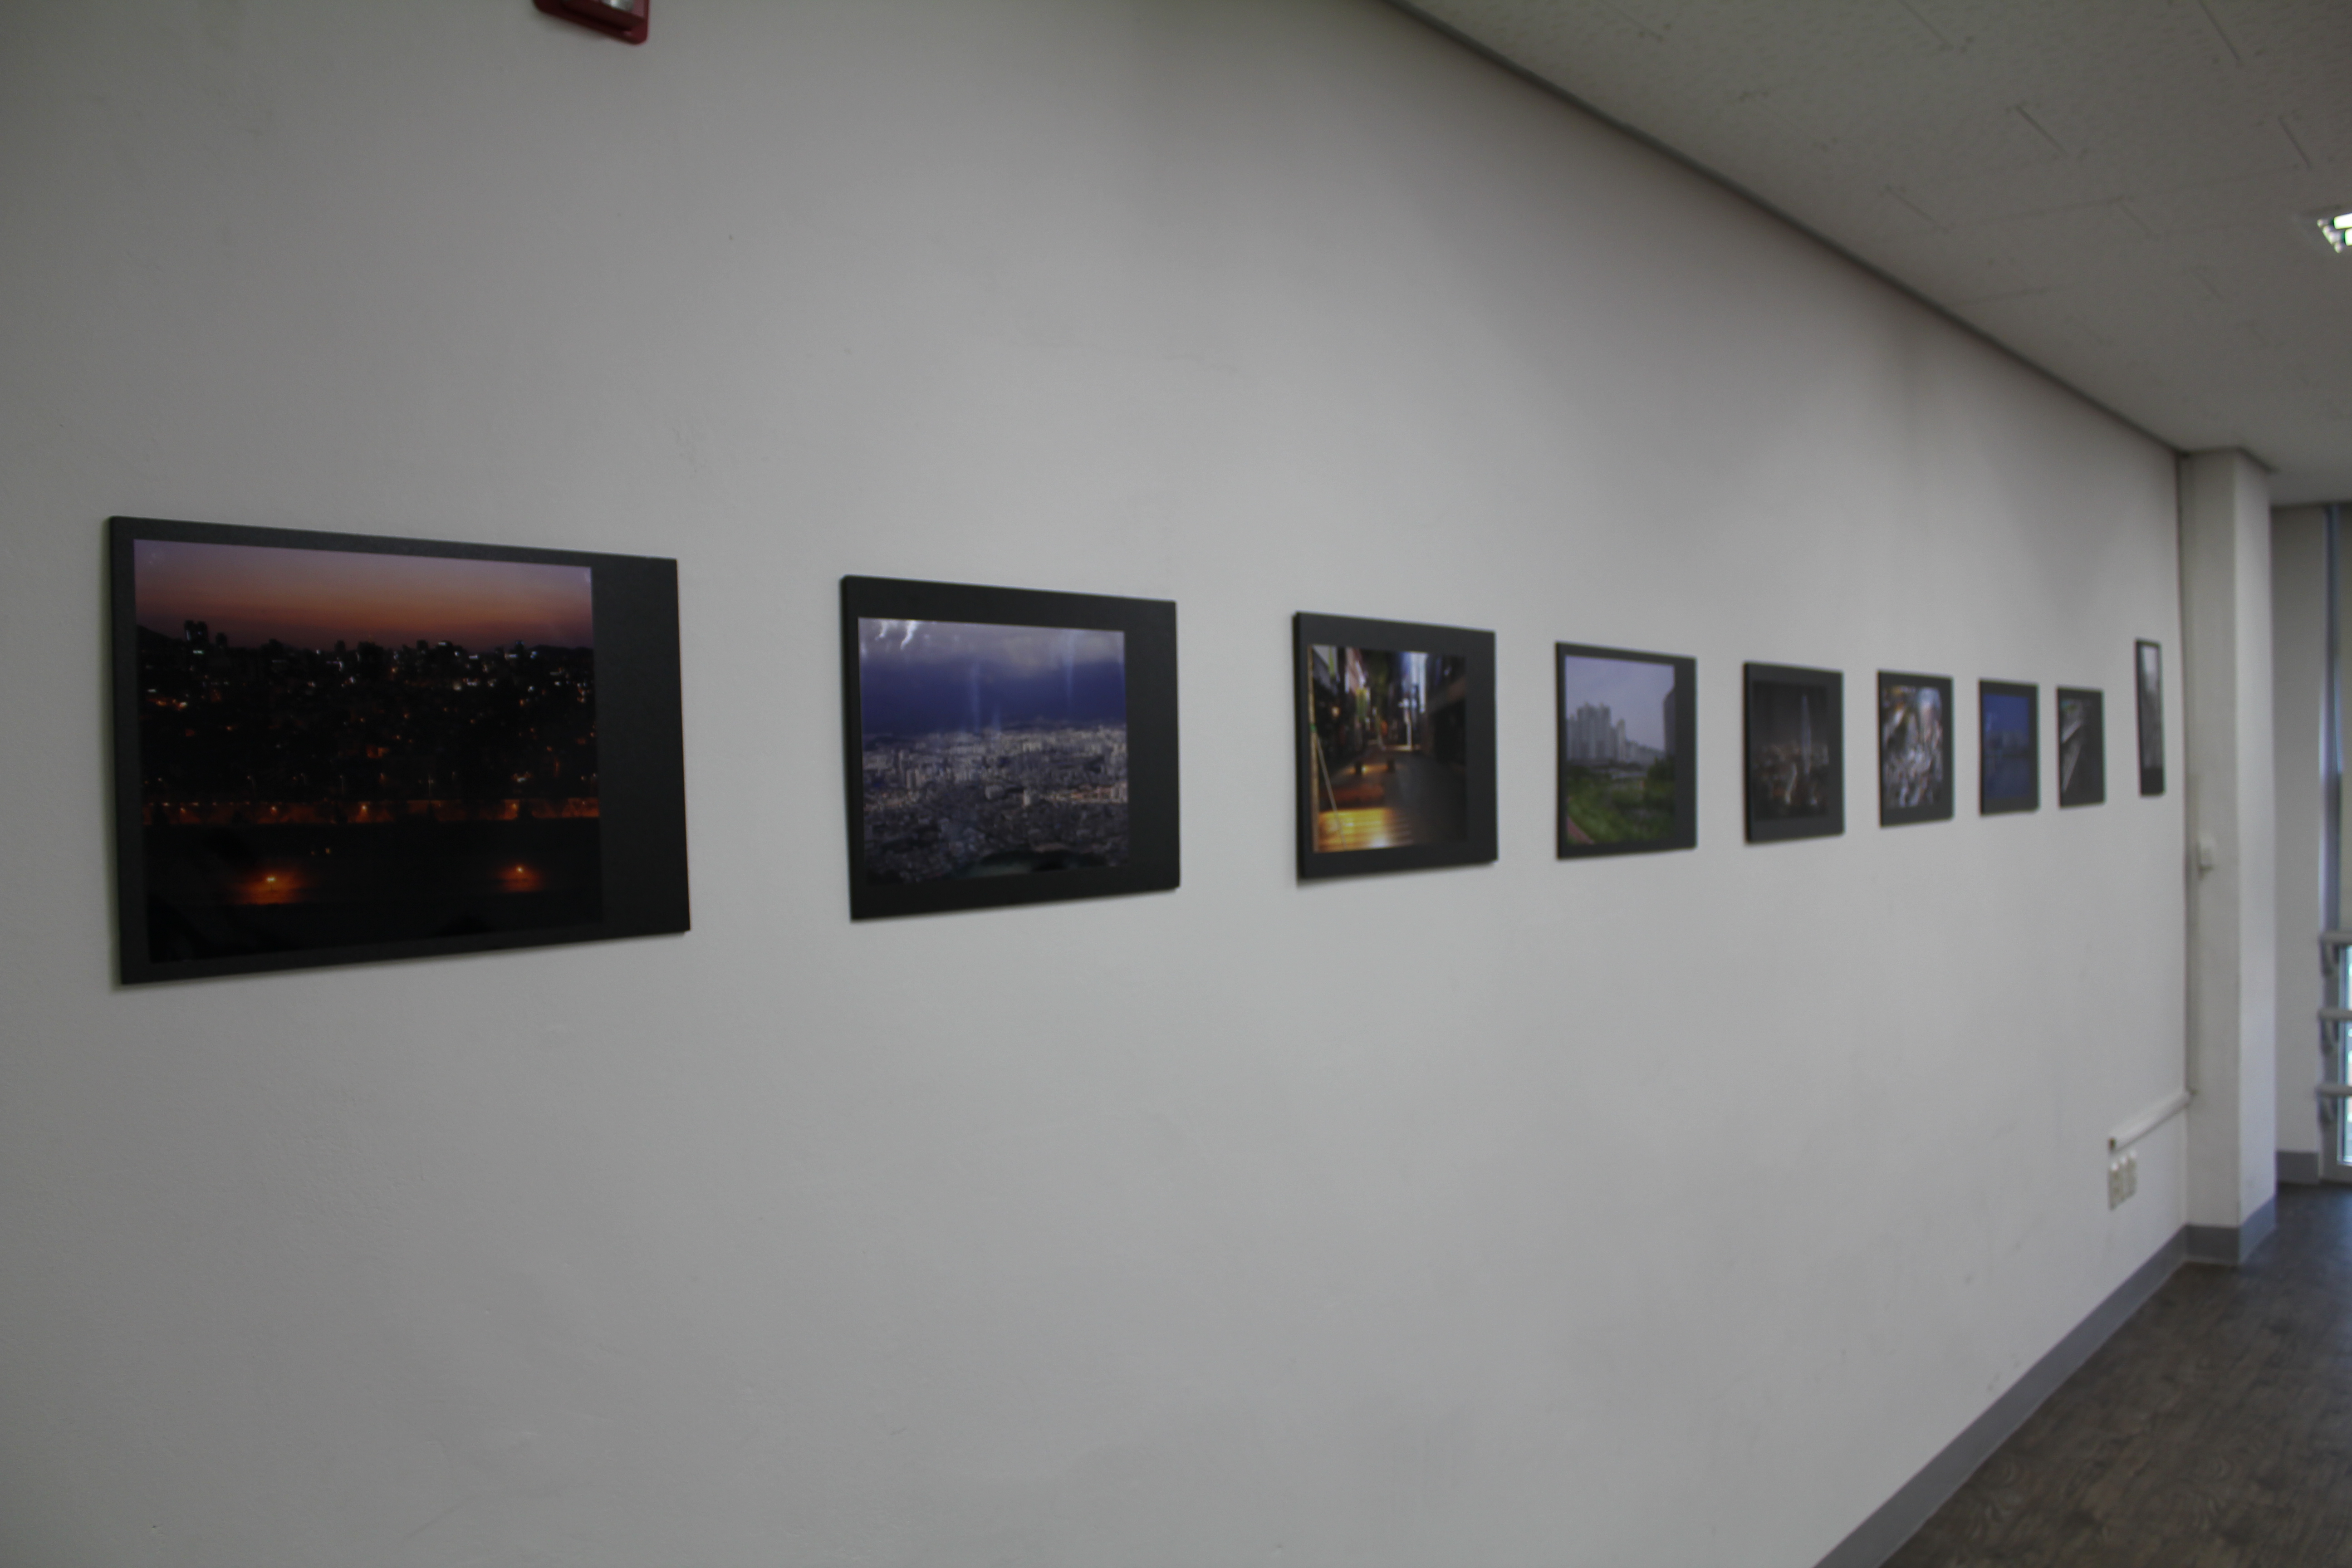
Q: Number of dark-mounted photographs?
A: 9